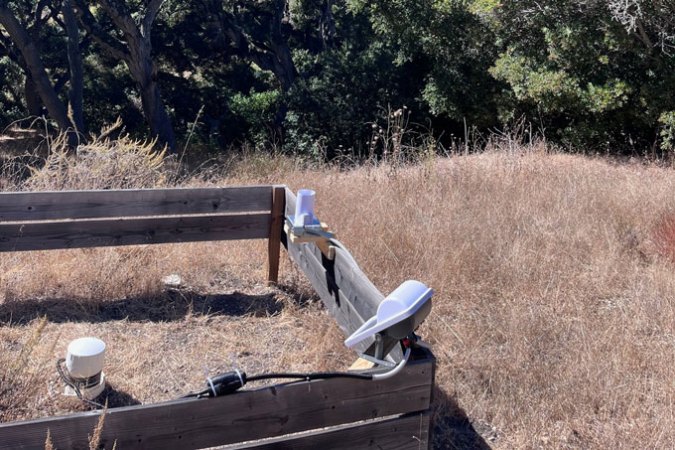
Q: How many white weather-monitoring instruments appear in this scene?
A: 3